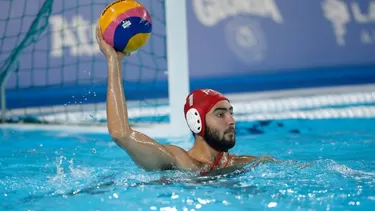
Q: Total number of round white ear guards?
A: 1